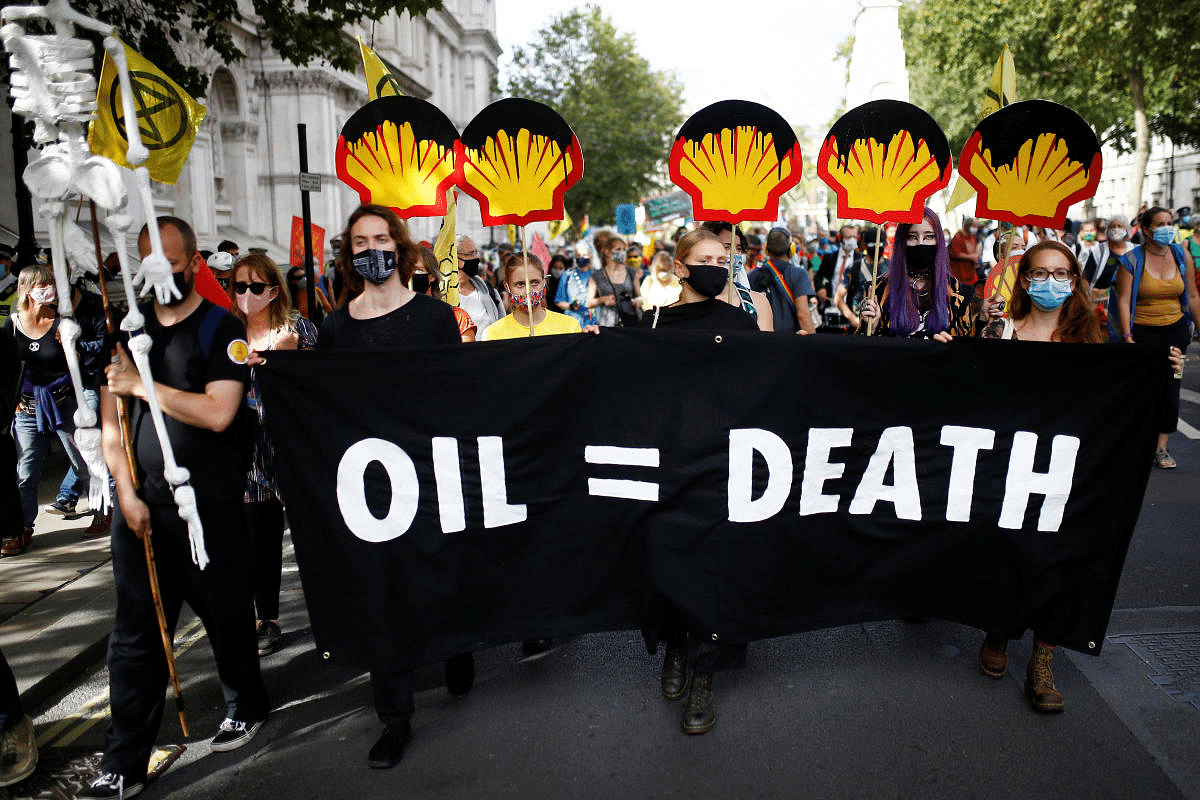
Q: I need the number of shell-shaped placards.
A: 5